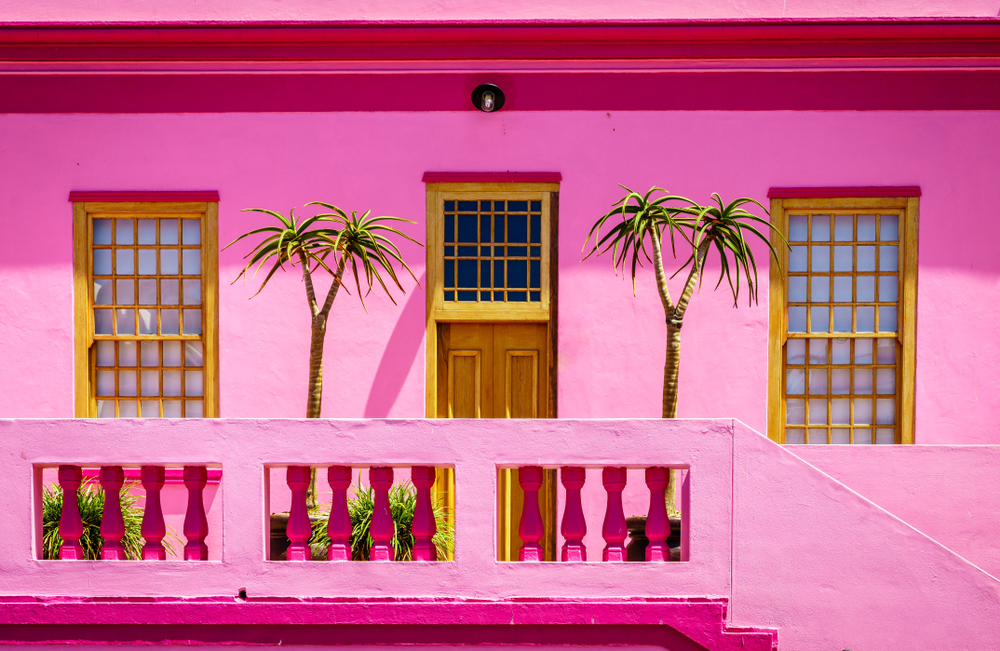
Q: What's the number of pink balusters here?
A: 12